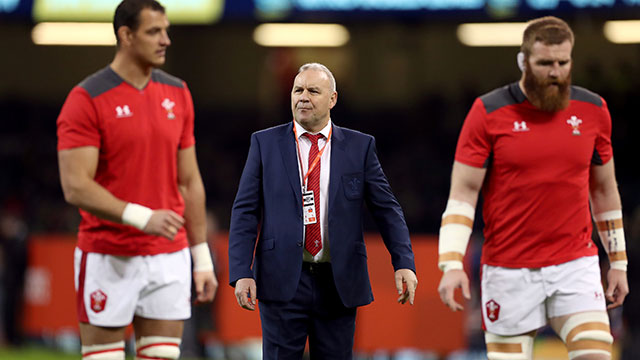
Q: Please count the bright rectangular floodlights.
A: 4